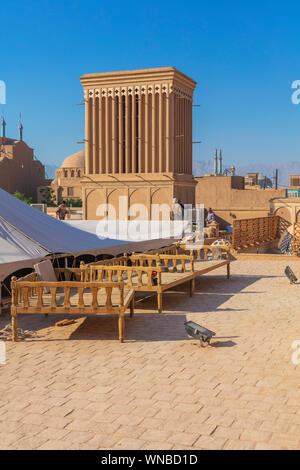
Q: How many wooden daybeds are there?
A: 3